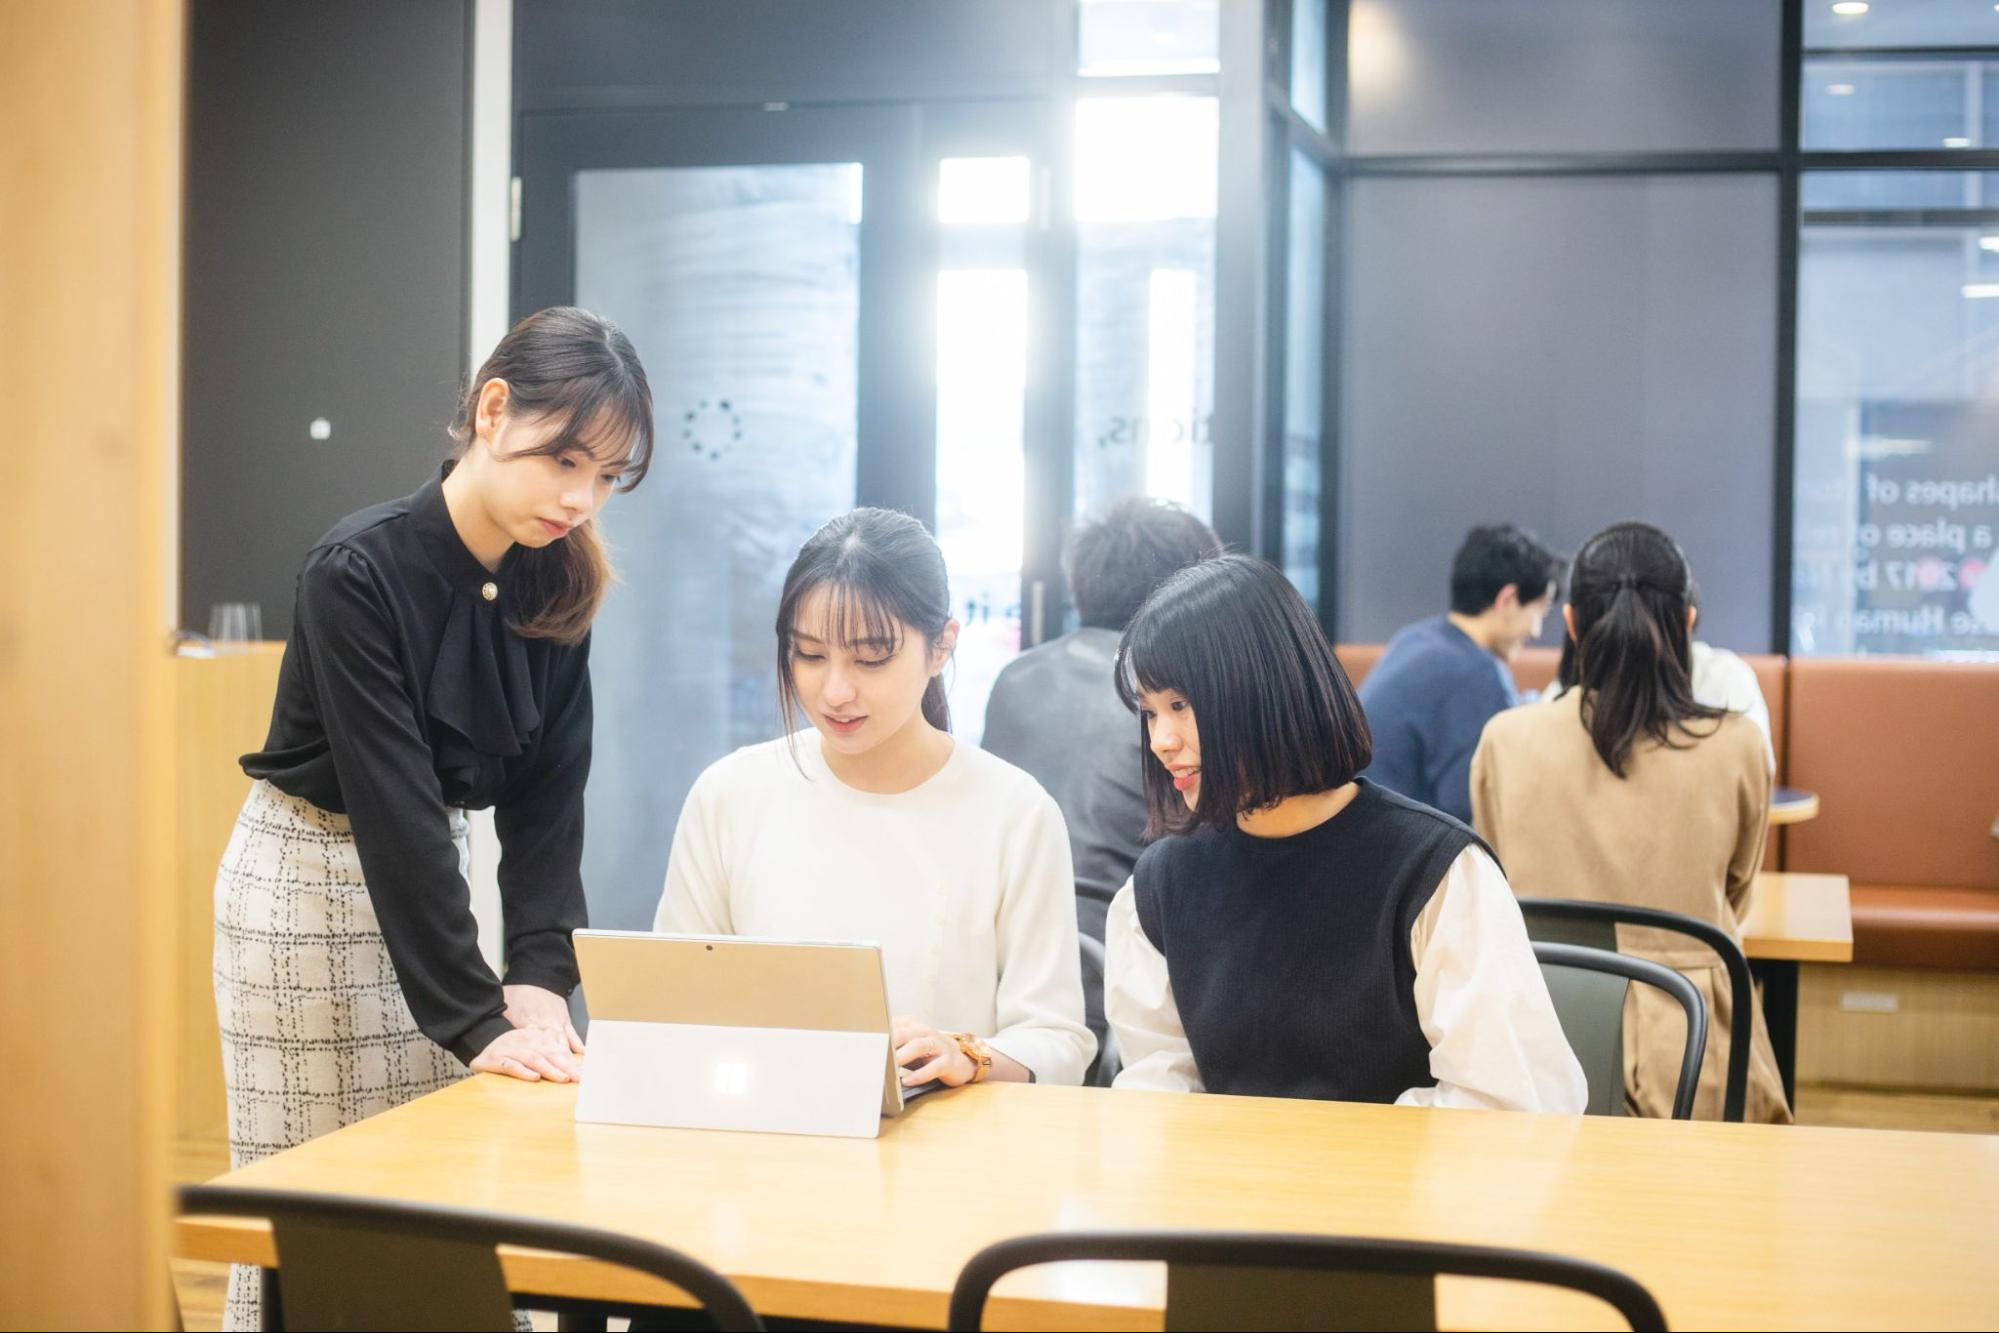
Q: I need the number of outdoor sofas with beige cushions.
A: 0